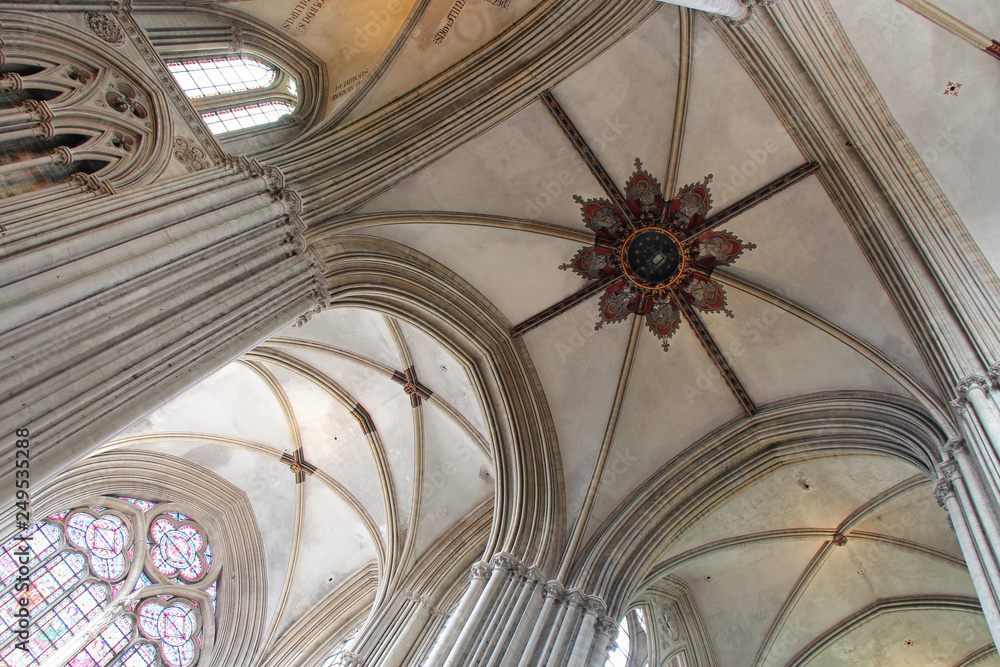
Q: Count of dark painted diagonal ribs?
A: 4